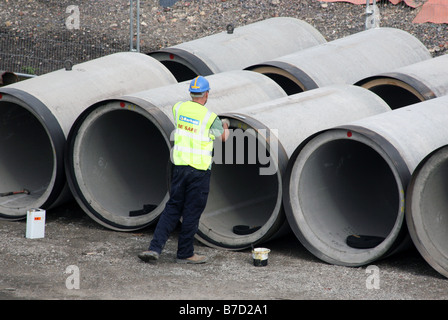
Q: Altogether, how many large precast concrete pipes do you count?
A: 8